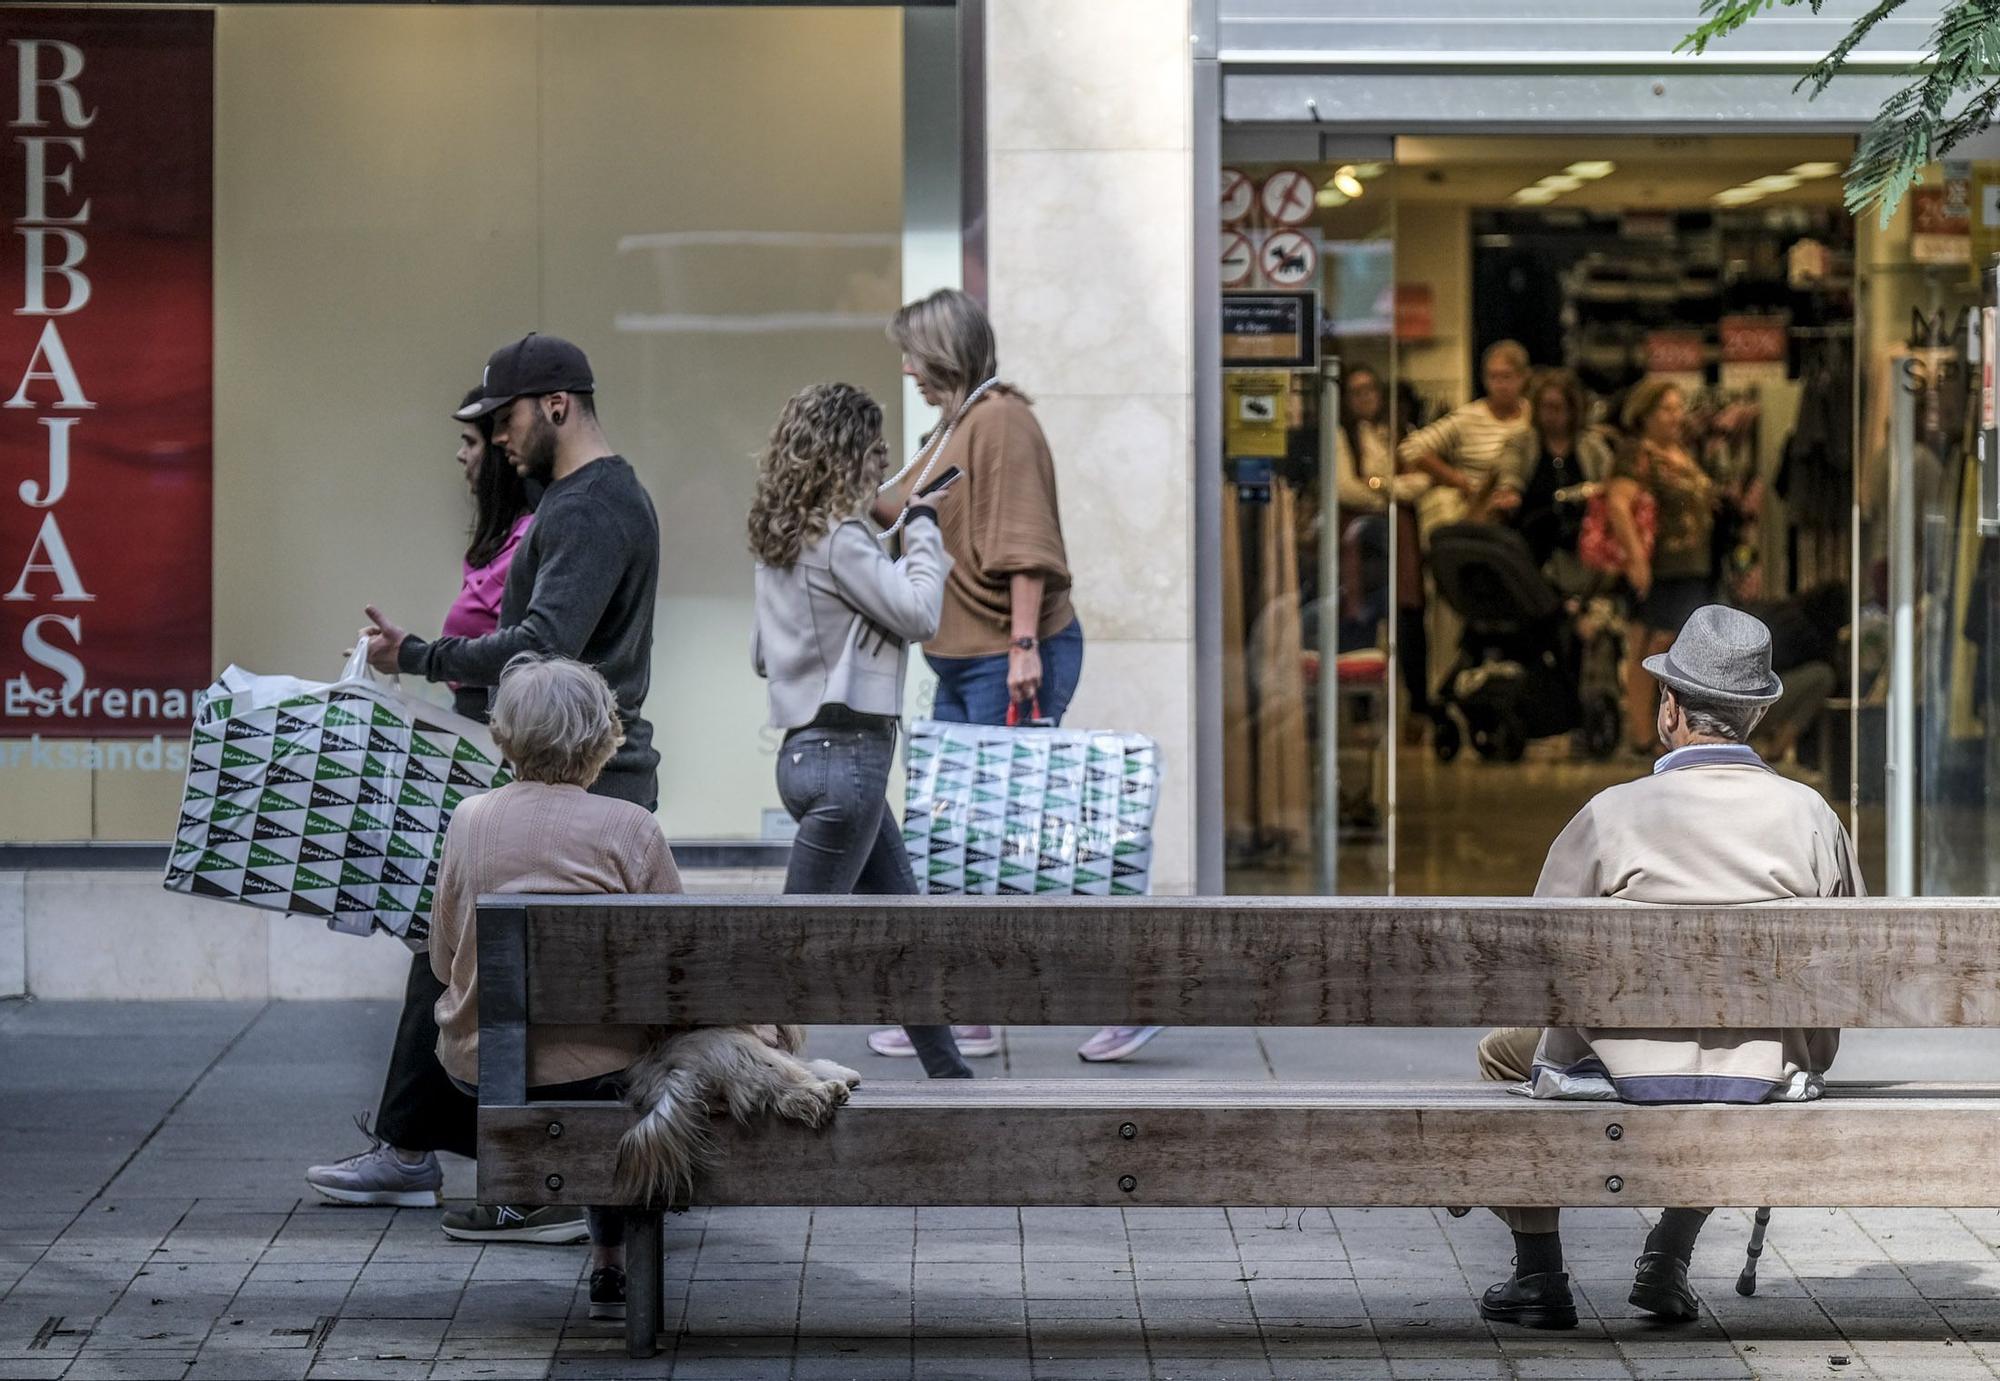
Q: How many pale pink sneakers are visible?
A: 2